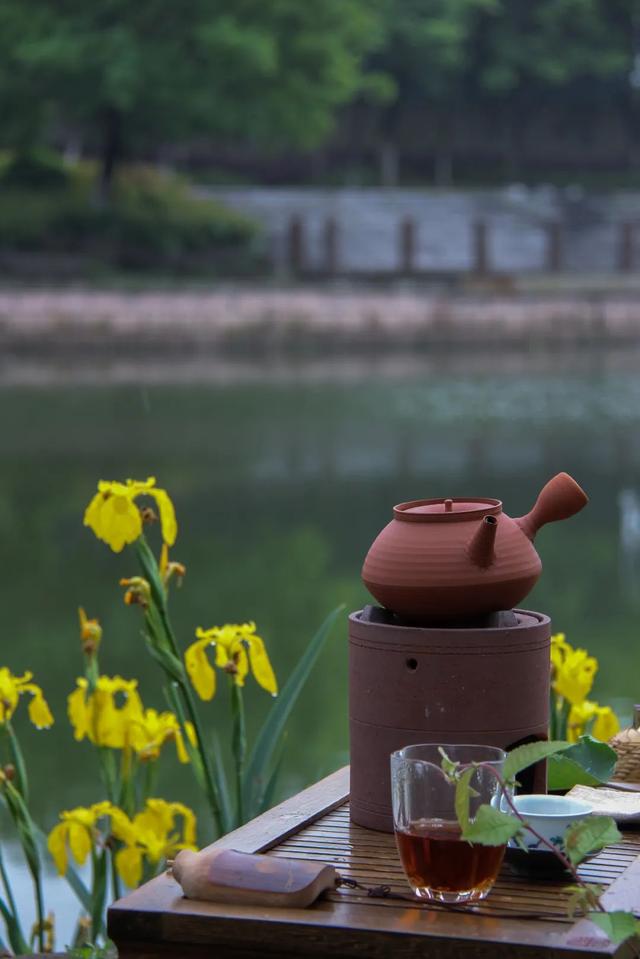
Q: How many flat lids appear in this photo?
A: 1